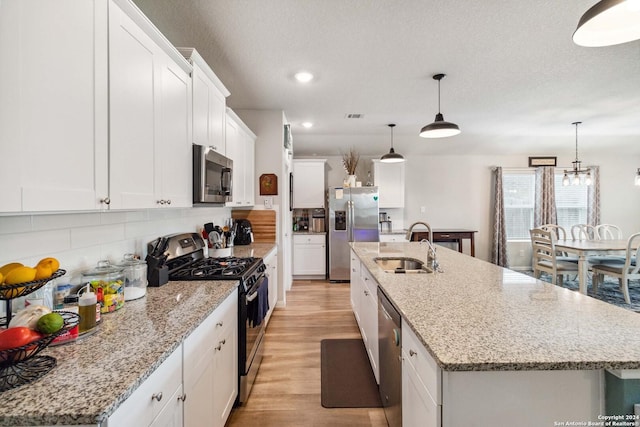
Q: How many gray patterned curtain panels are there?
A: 3